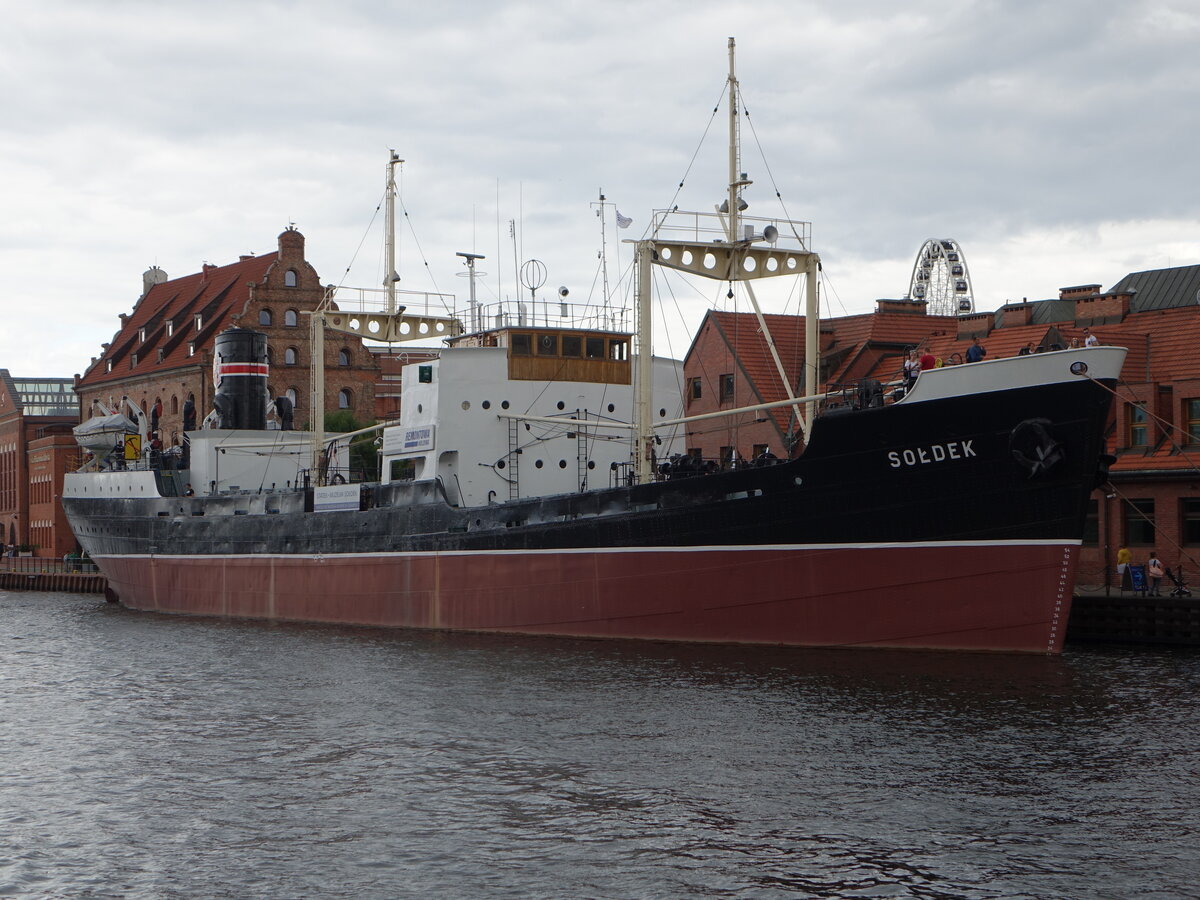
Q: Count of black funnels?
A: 1